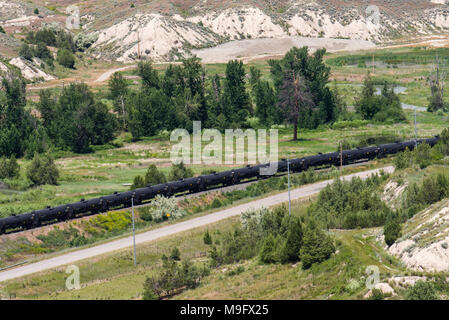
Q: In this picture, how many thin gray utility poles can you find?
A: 3